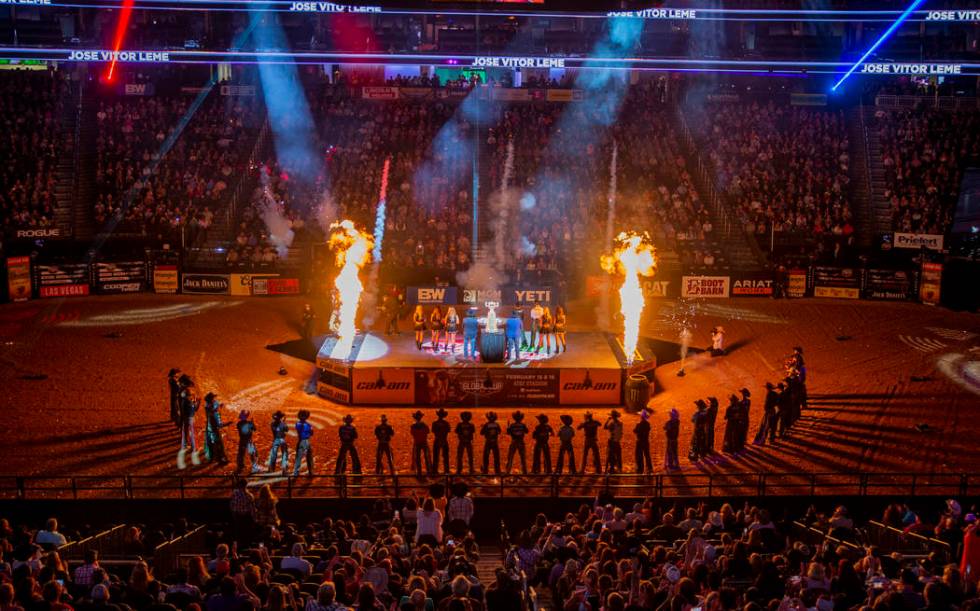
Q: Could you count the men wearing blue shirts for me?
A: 3